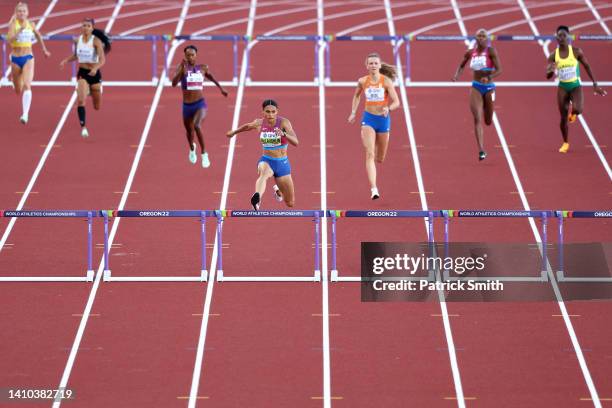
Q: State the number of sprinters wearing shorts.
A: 4